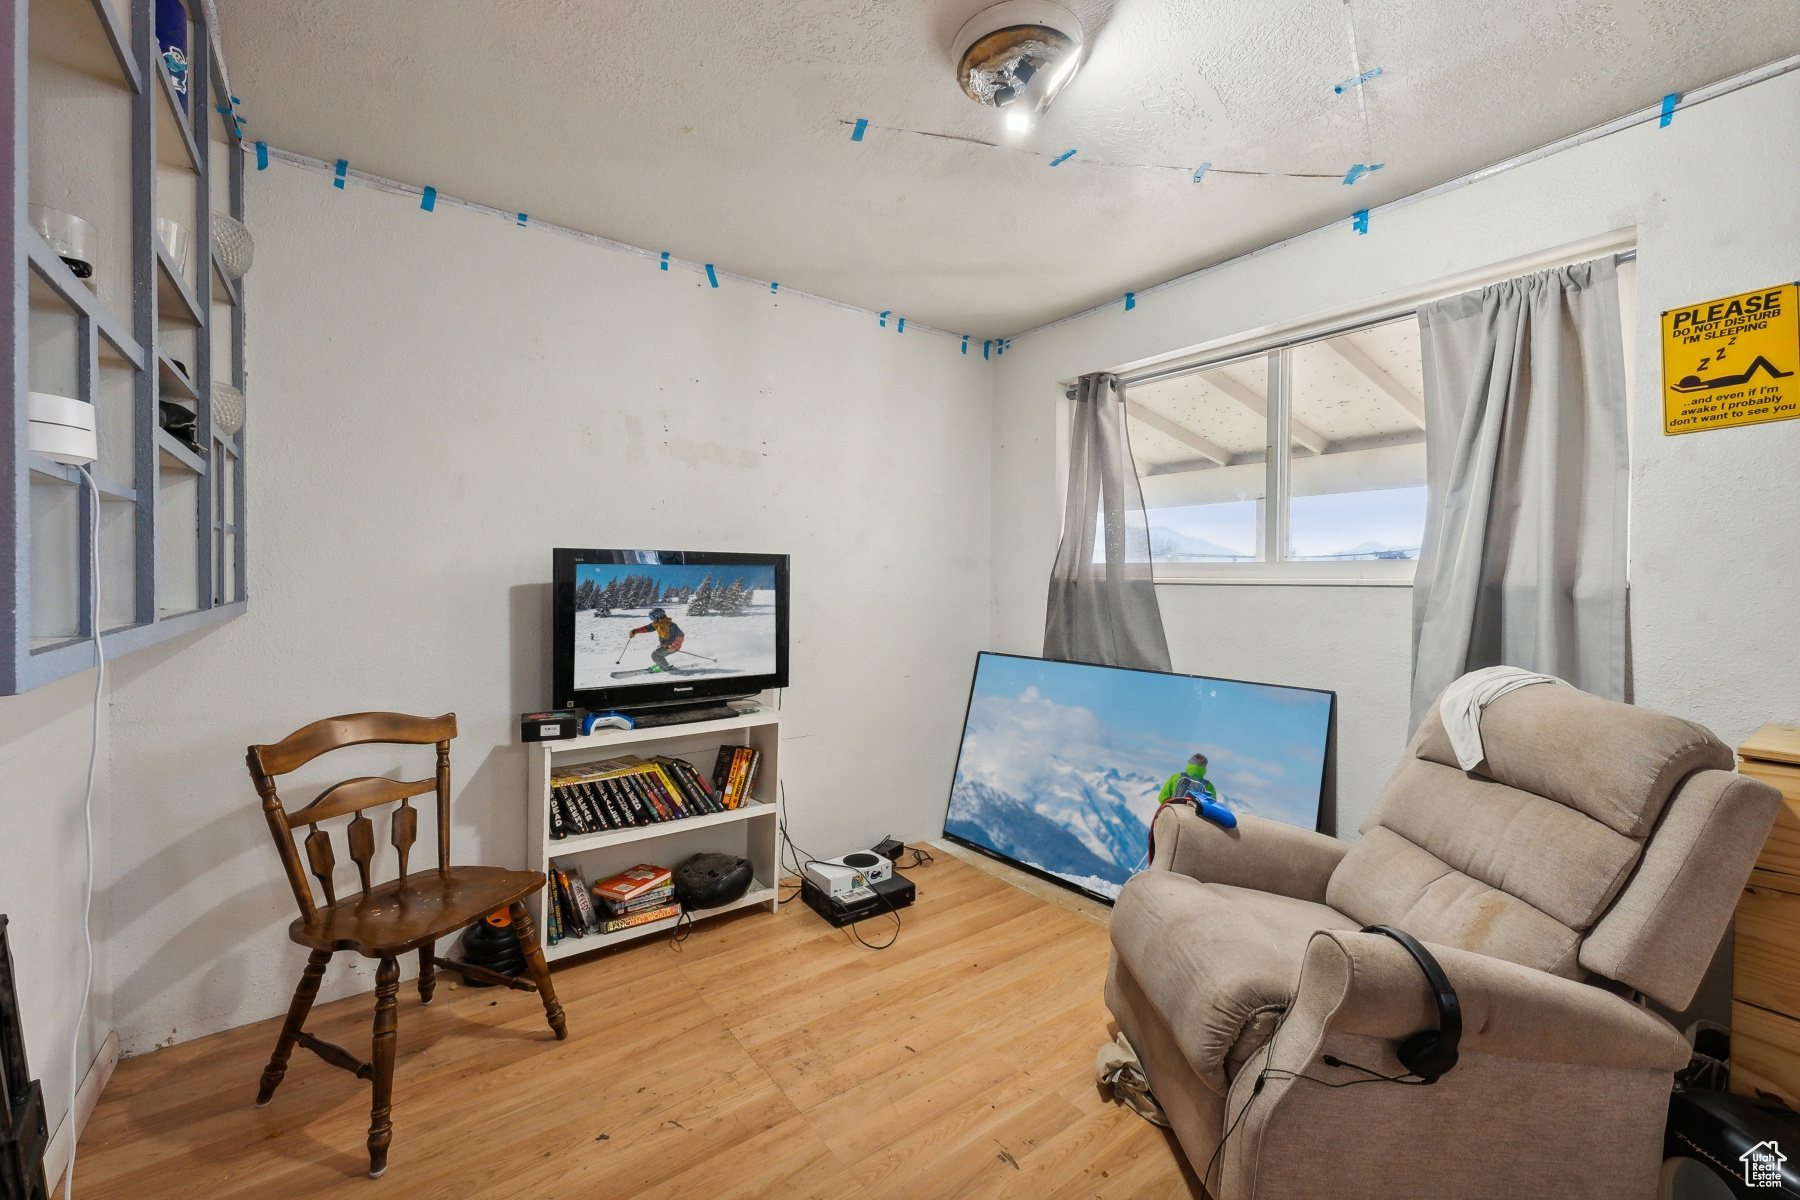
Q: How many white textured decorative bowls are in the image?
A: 2